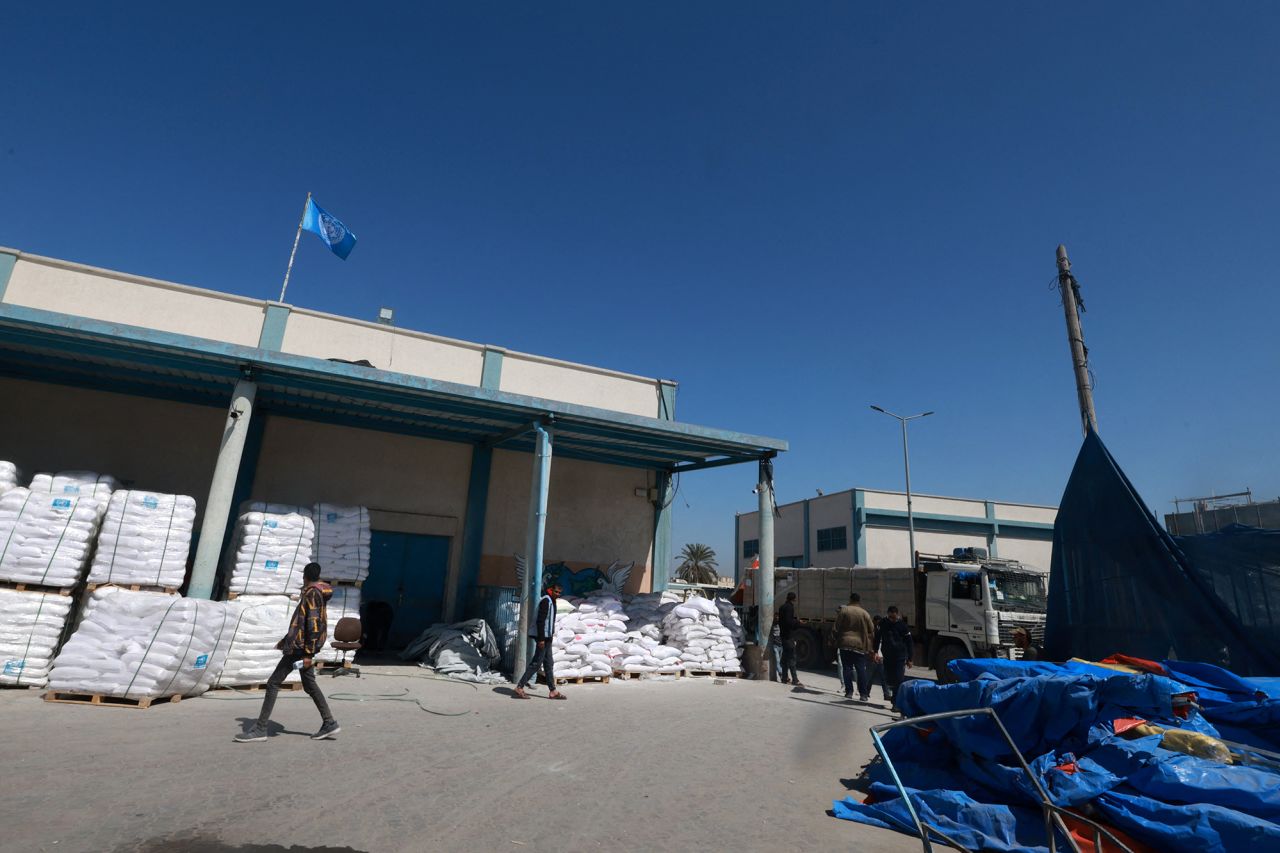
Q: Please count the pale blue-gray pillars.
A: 3